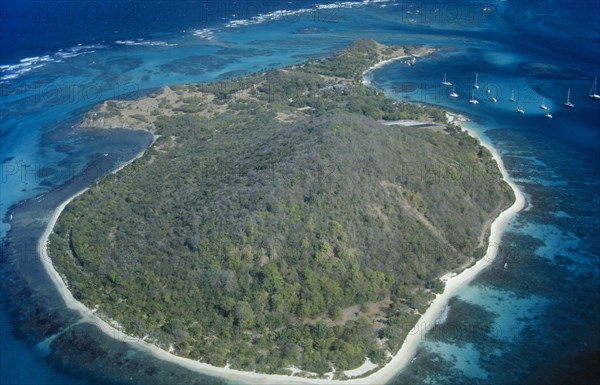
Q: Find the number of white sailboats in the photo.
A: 12